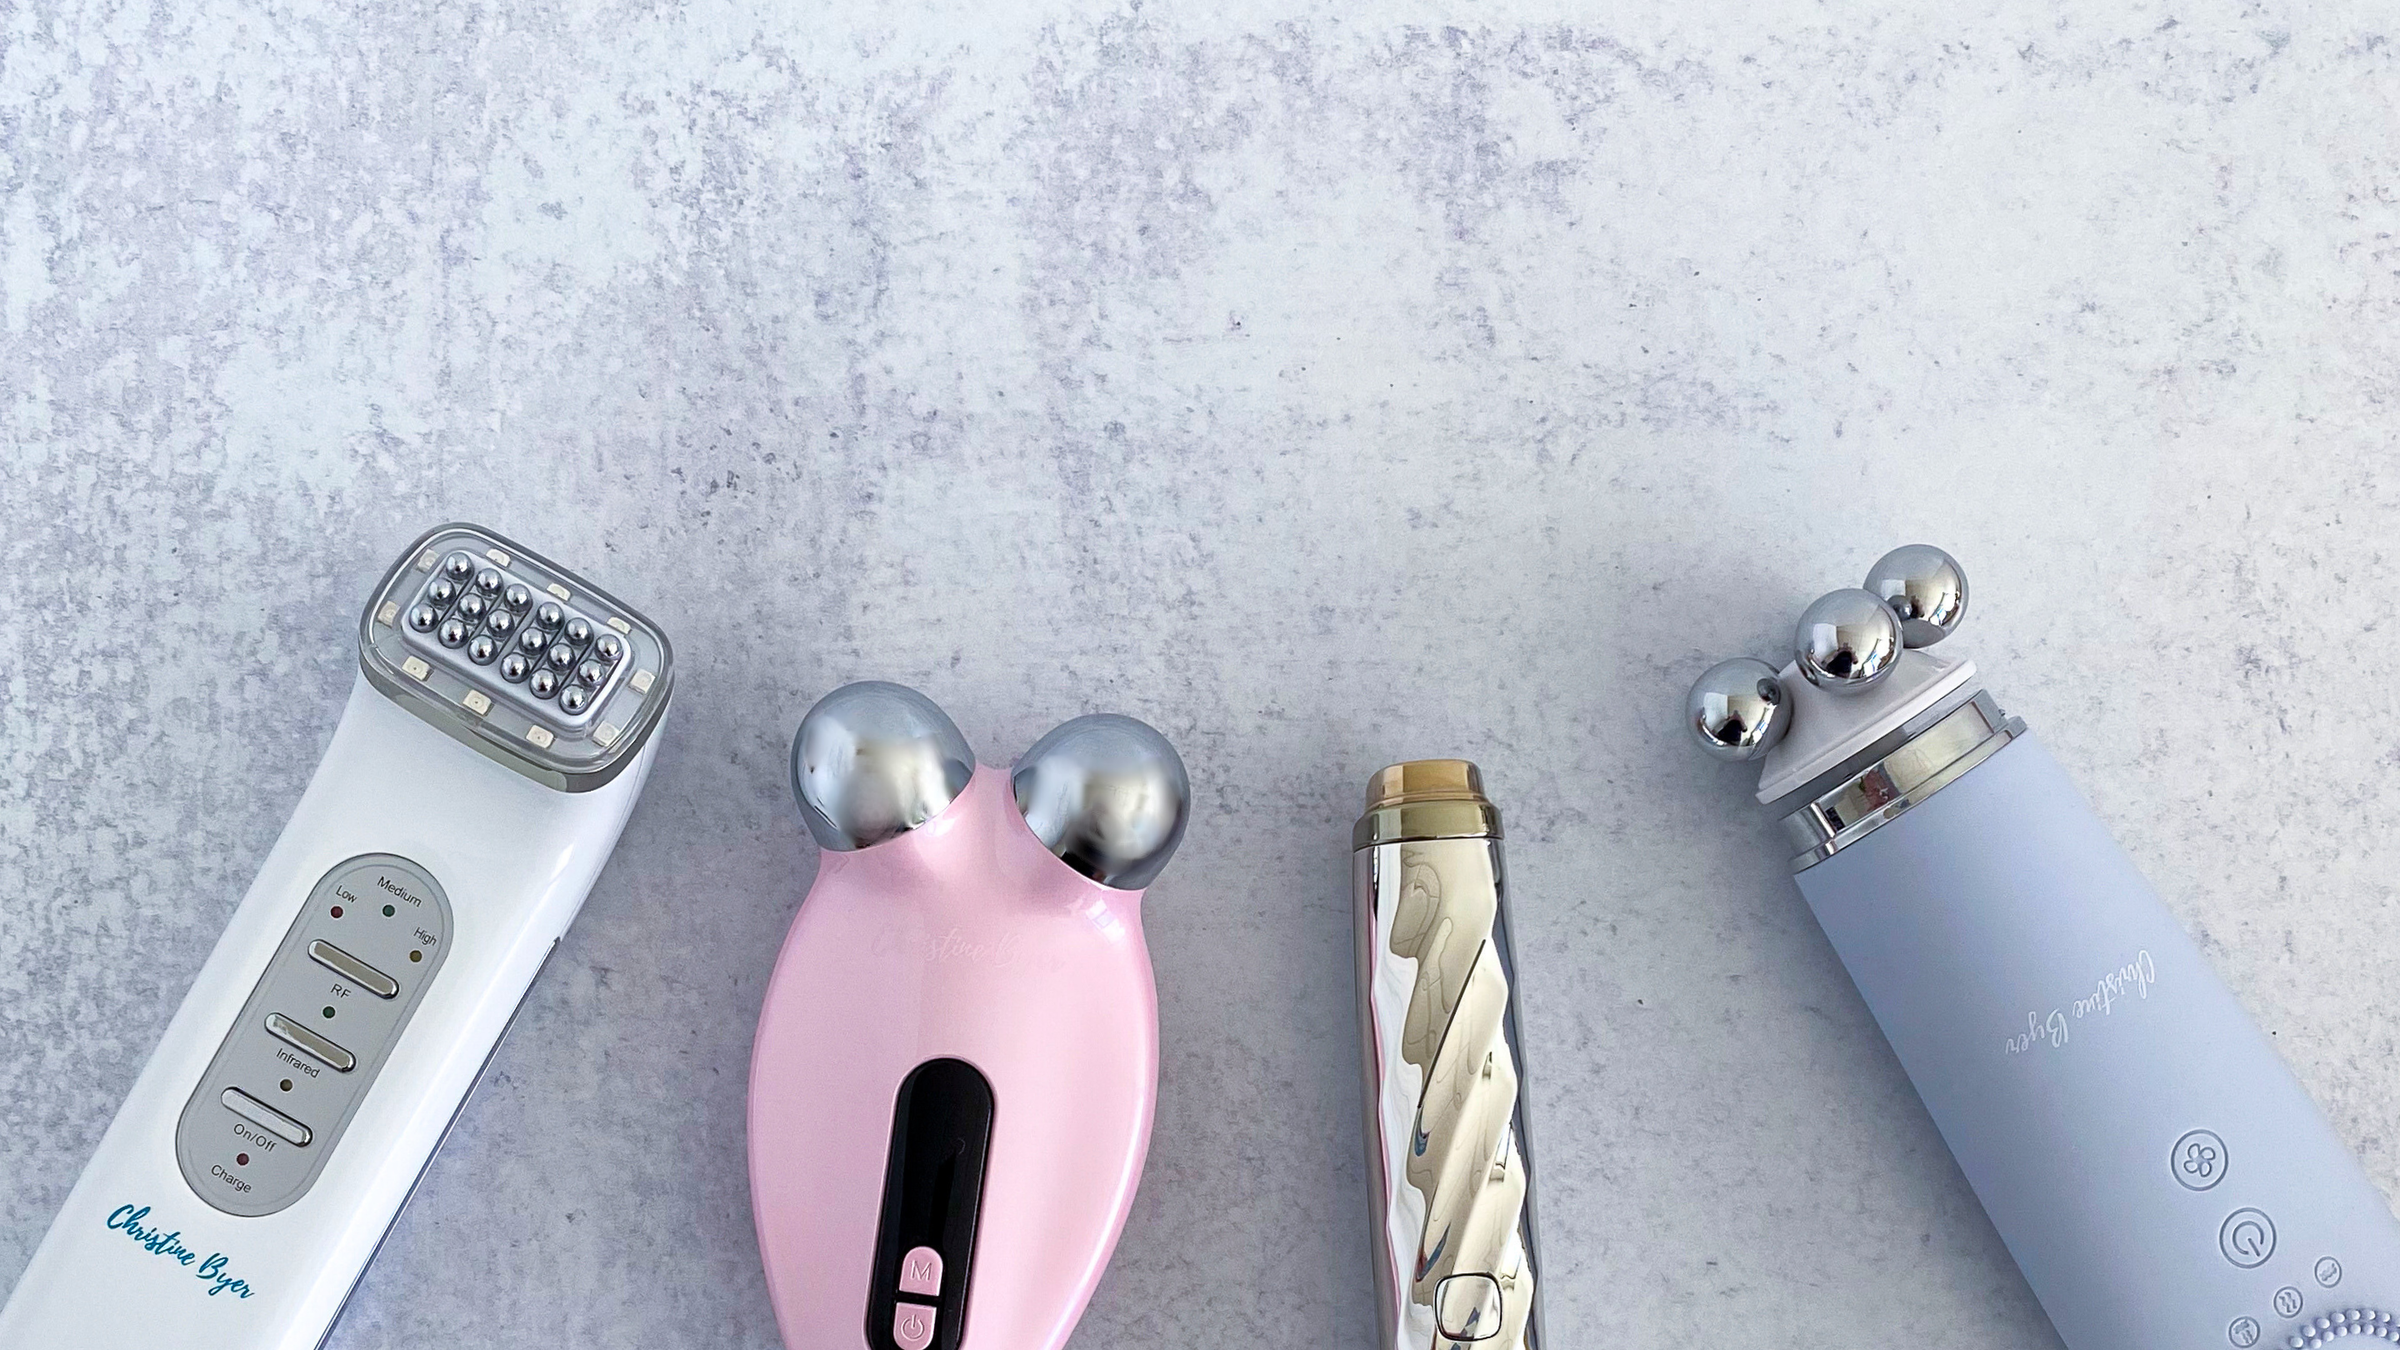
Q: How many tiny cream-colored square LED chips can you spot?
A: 10